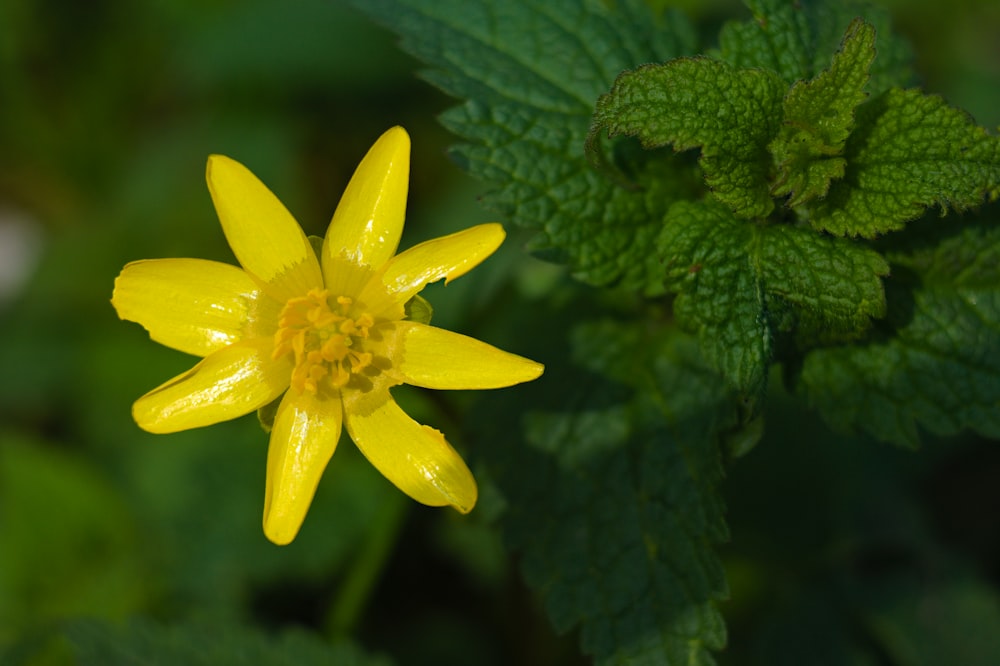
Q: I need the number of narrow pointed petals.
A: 8